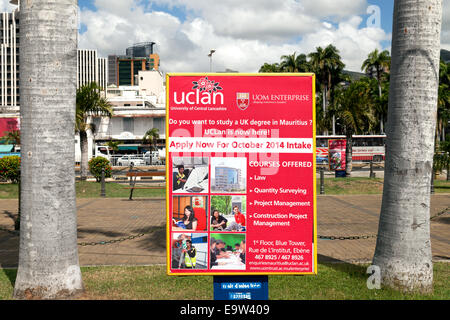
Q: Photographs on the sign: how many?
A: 6